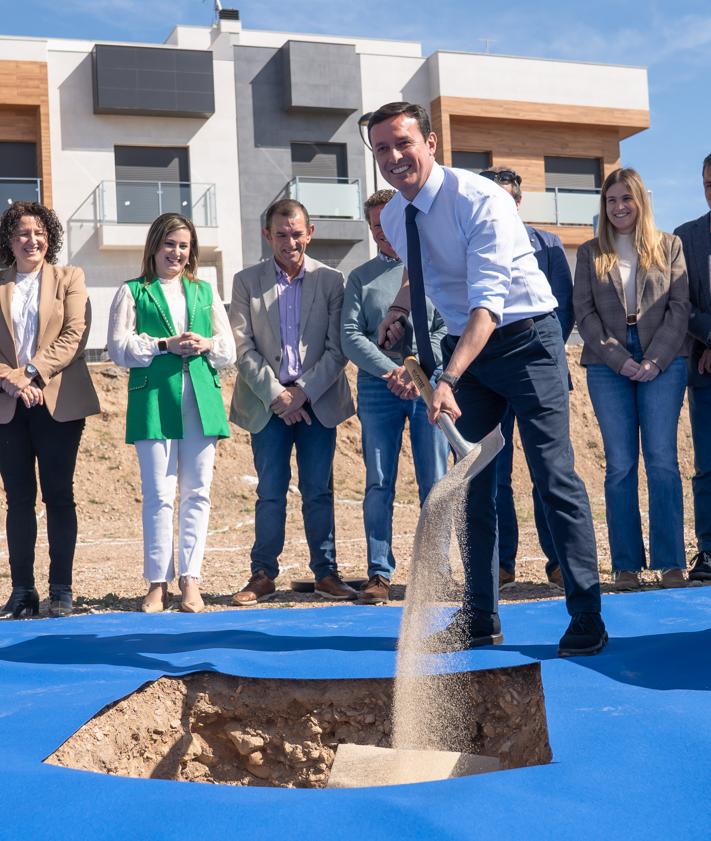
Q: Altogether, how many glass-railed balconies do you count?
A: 4